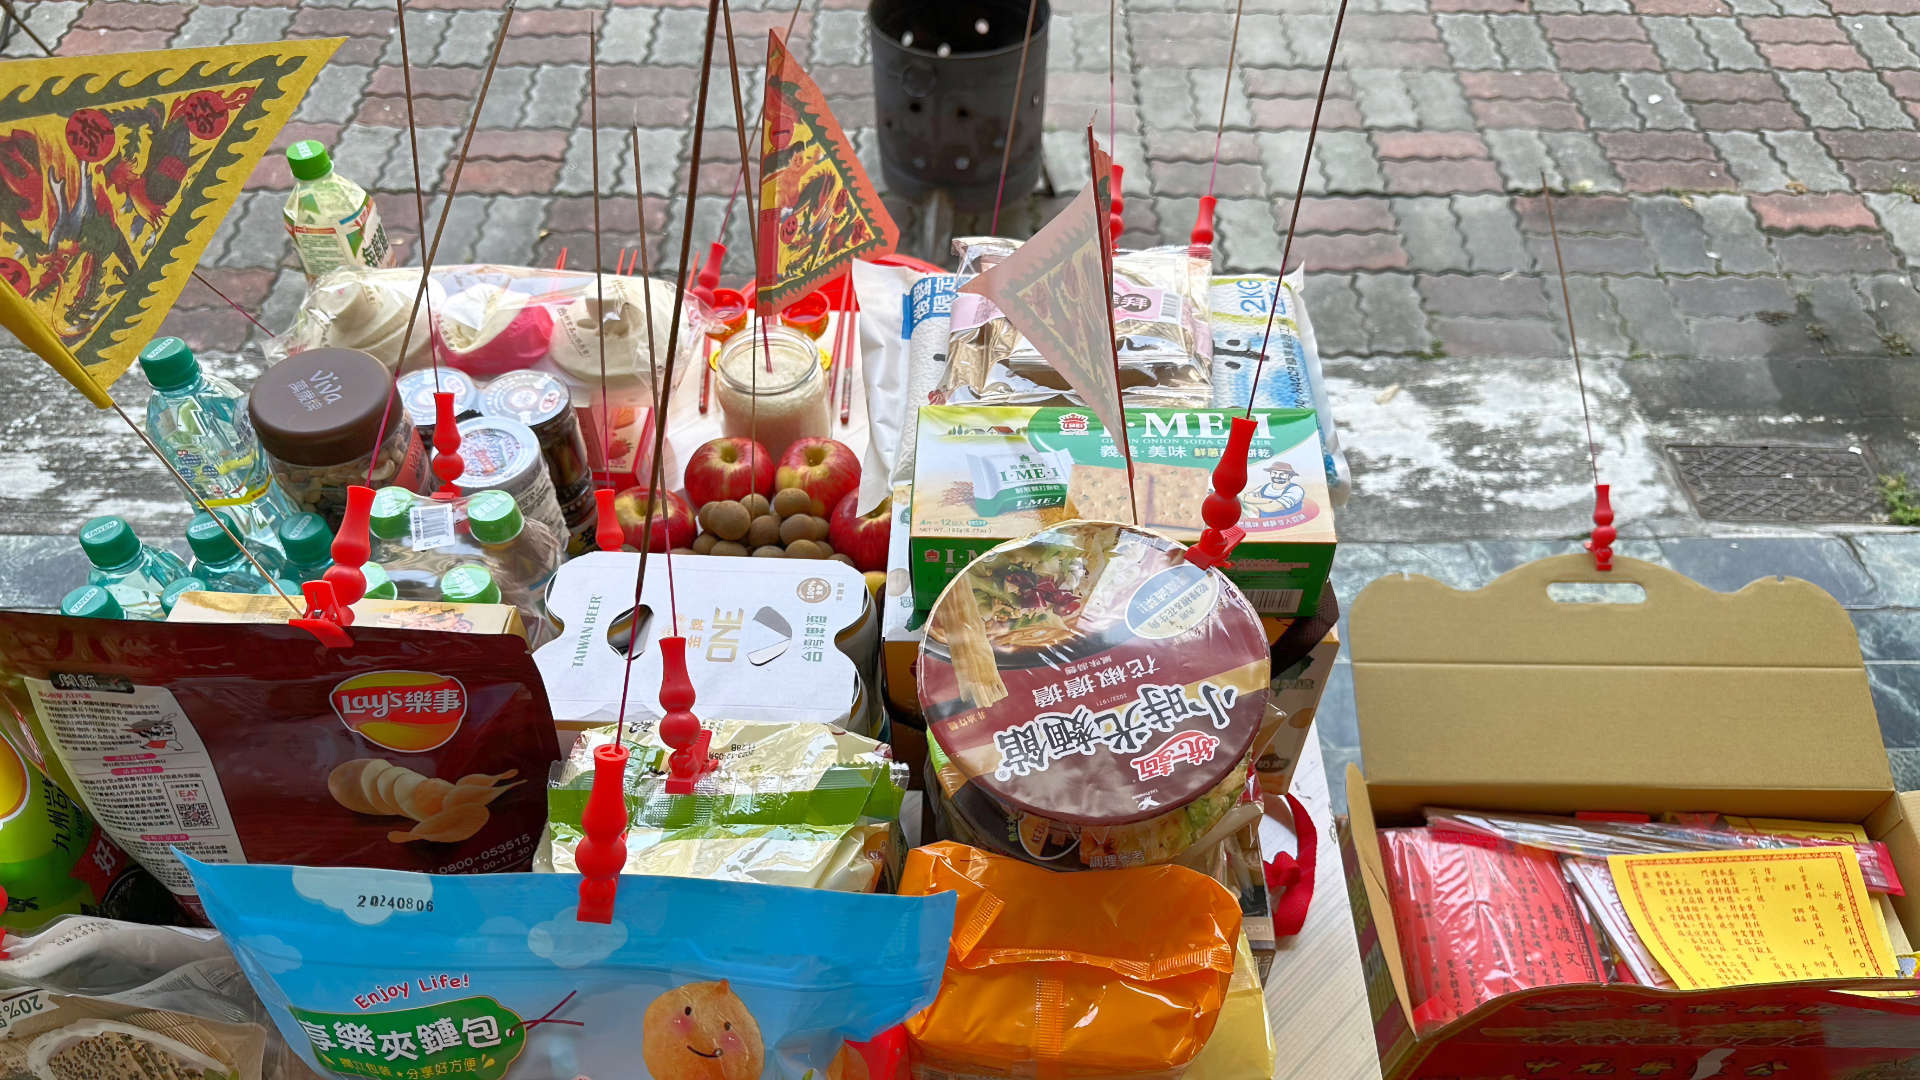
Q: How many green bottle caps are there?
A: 12